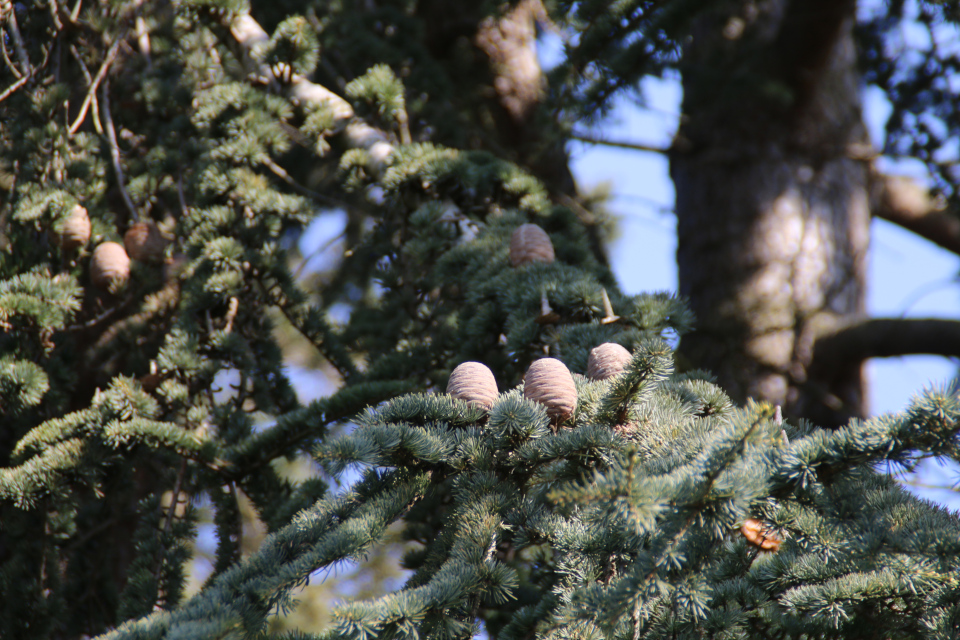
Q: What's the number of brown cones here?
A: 7